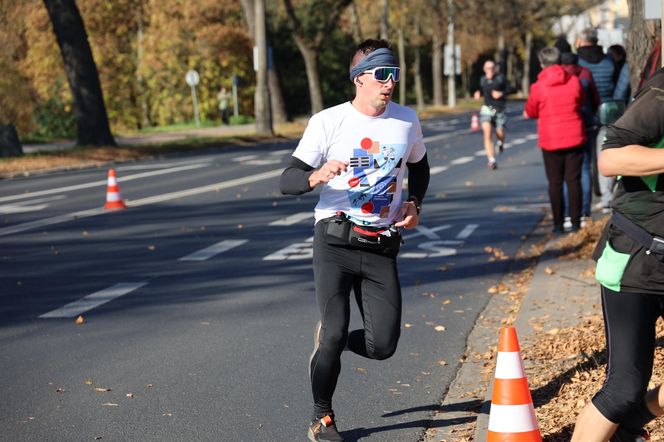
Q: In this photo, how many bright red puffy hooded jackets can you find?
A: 1